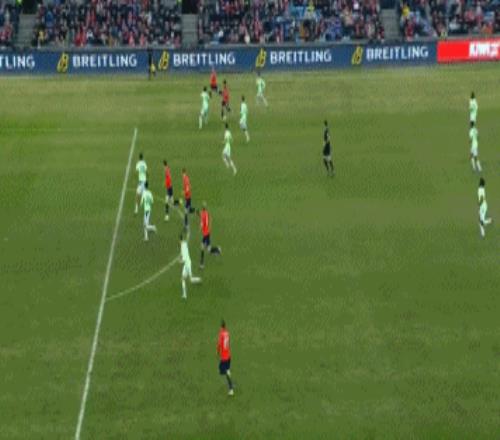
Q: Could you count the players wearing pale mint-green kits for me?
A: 10